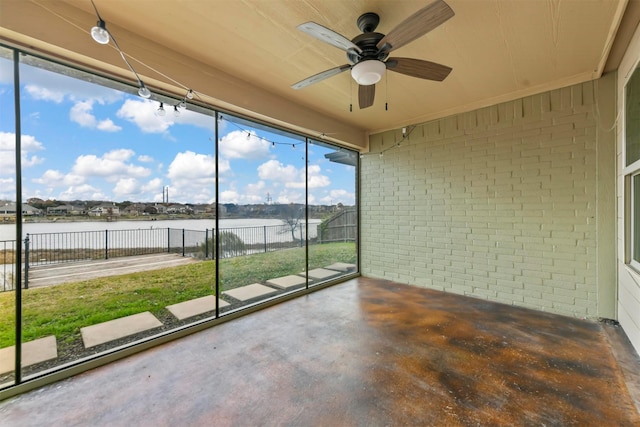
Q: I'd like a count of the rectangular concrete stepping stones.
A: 7